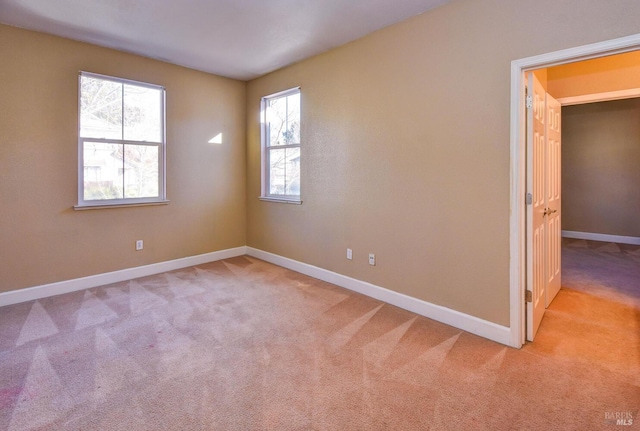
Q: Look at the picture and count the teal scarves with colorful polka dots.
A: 0